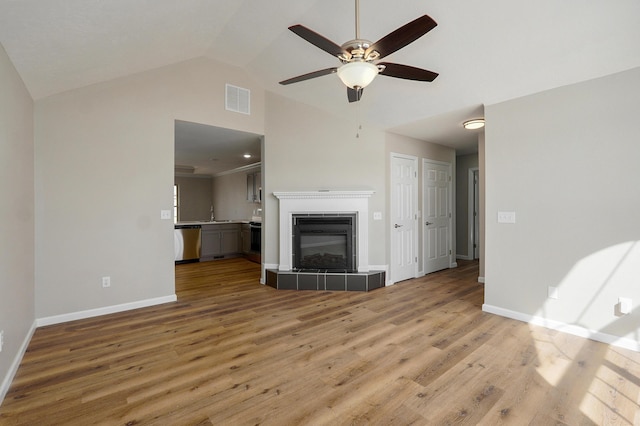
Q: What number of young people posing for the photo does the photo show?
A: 0